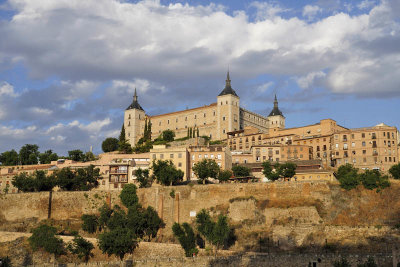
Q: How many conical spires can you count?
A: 3